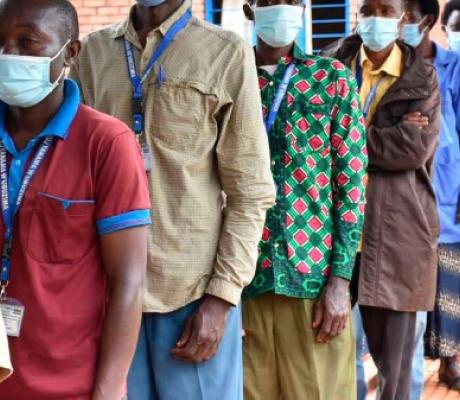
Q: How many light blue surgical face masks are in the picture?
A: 6